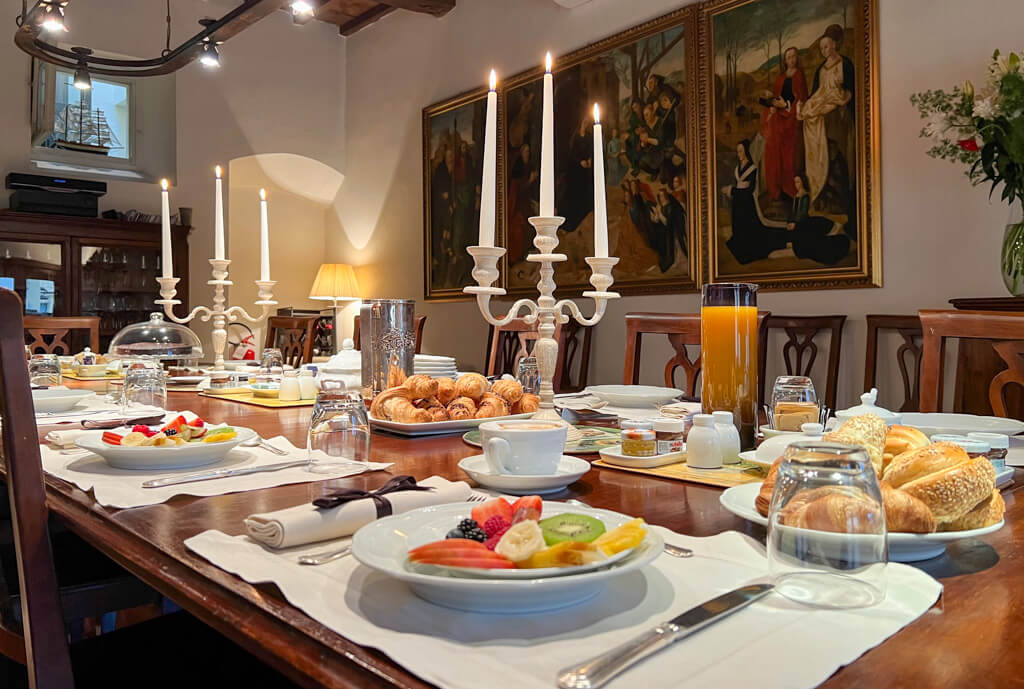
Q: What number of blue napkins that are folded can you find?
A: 0